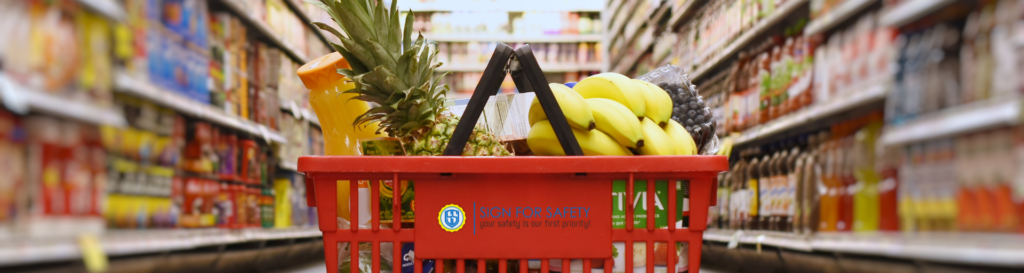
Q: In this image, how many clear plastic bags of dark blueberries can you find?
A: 1